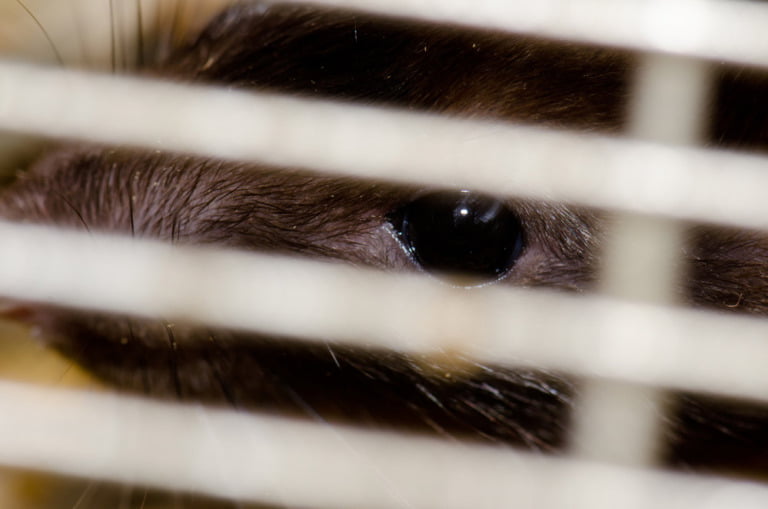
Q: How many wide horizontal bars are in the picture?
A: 4